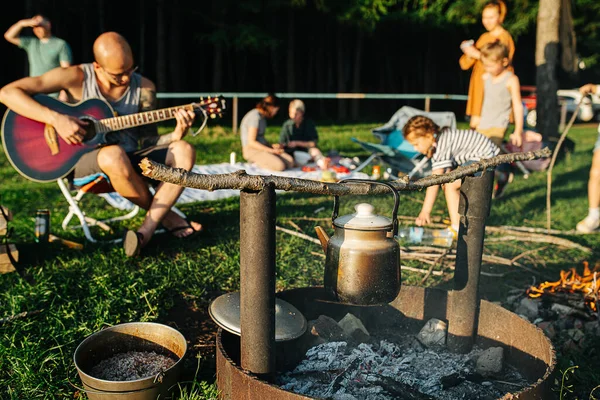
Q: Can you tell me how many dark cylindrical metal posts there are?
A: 2